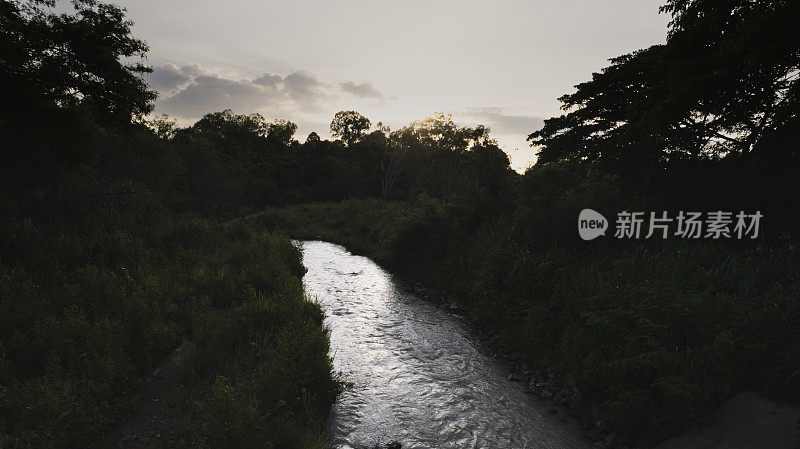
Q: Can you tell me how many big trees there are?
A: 2